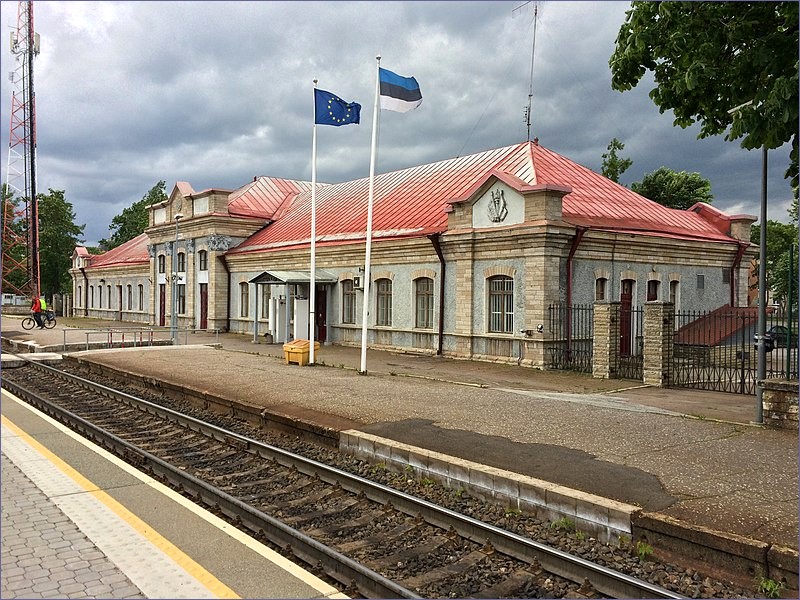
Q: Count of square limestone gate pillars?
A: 2